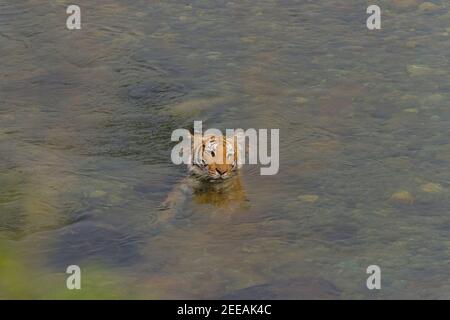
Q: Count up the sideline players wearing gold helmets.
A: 0